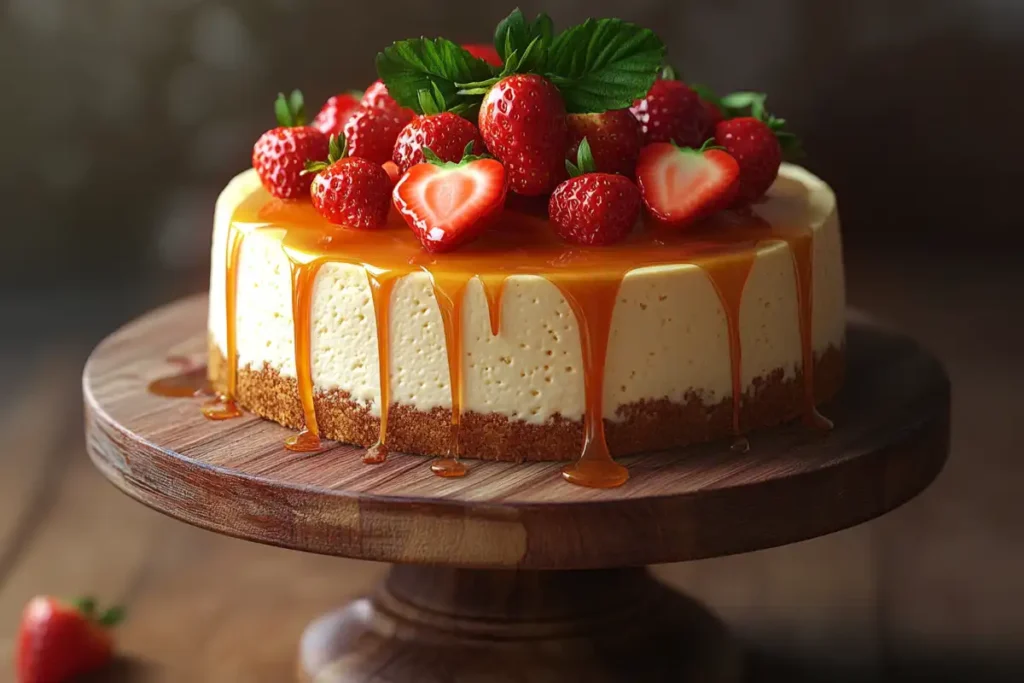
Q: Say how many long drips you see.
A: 7